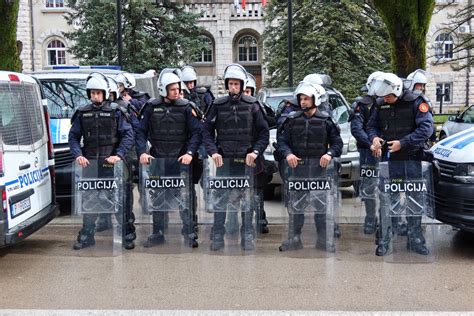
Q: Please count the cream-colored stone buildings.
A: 1